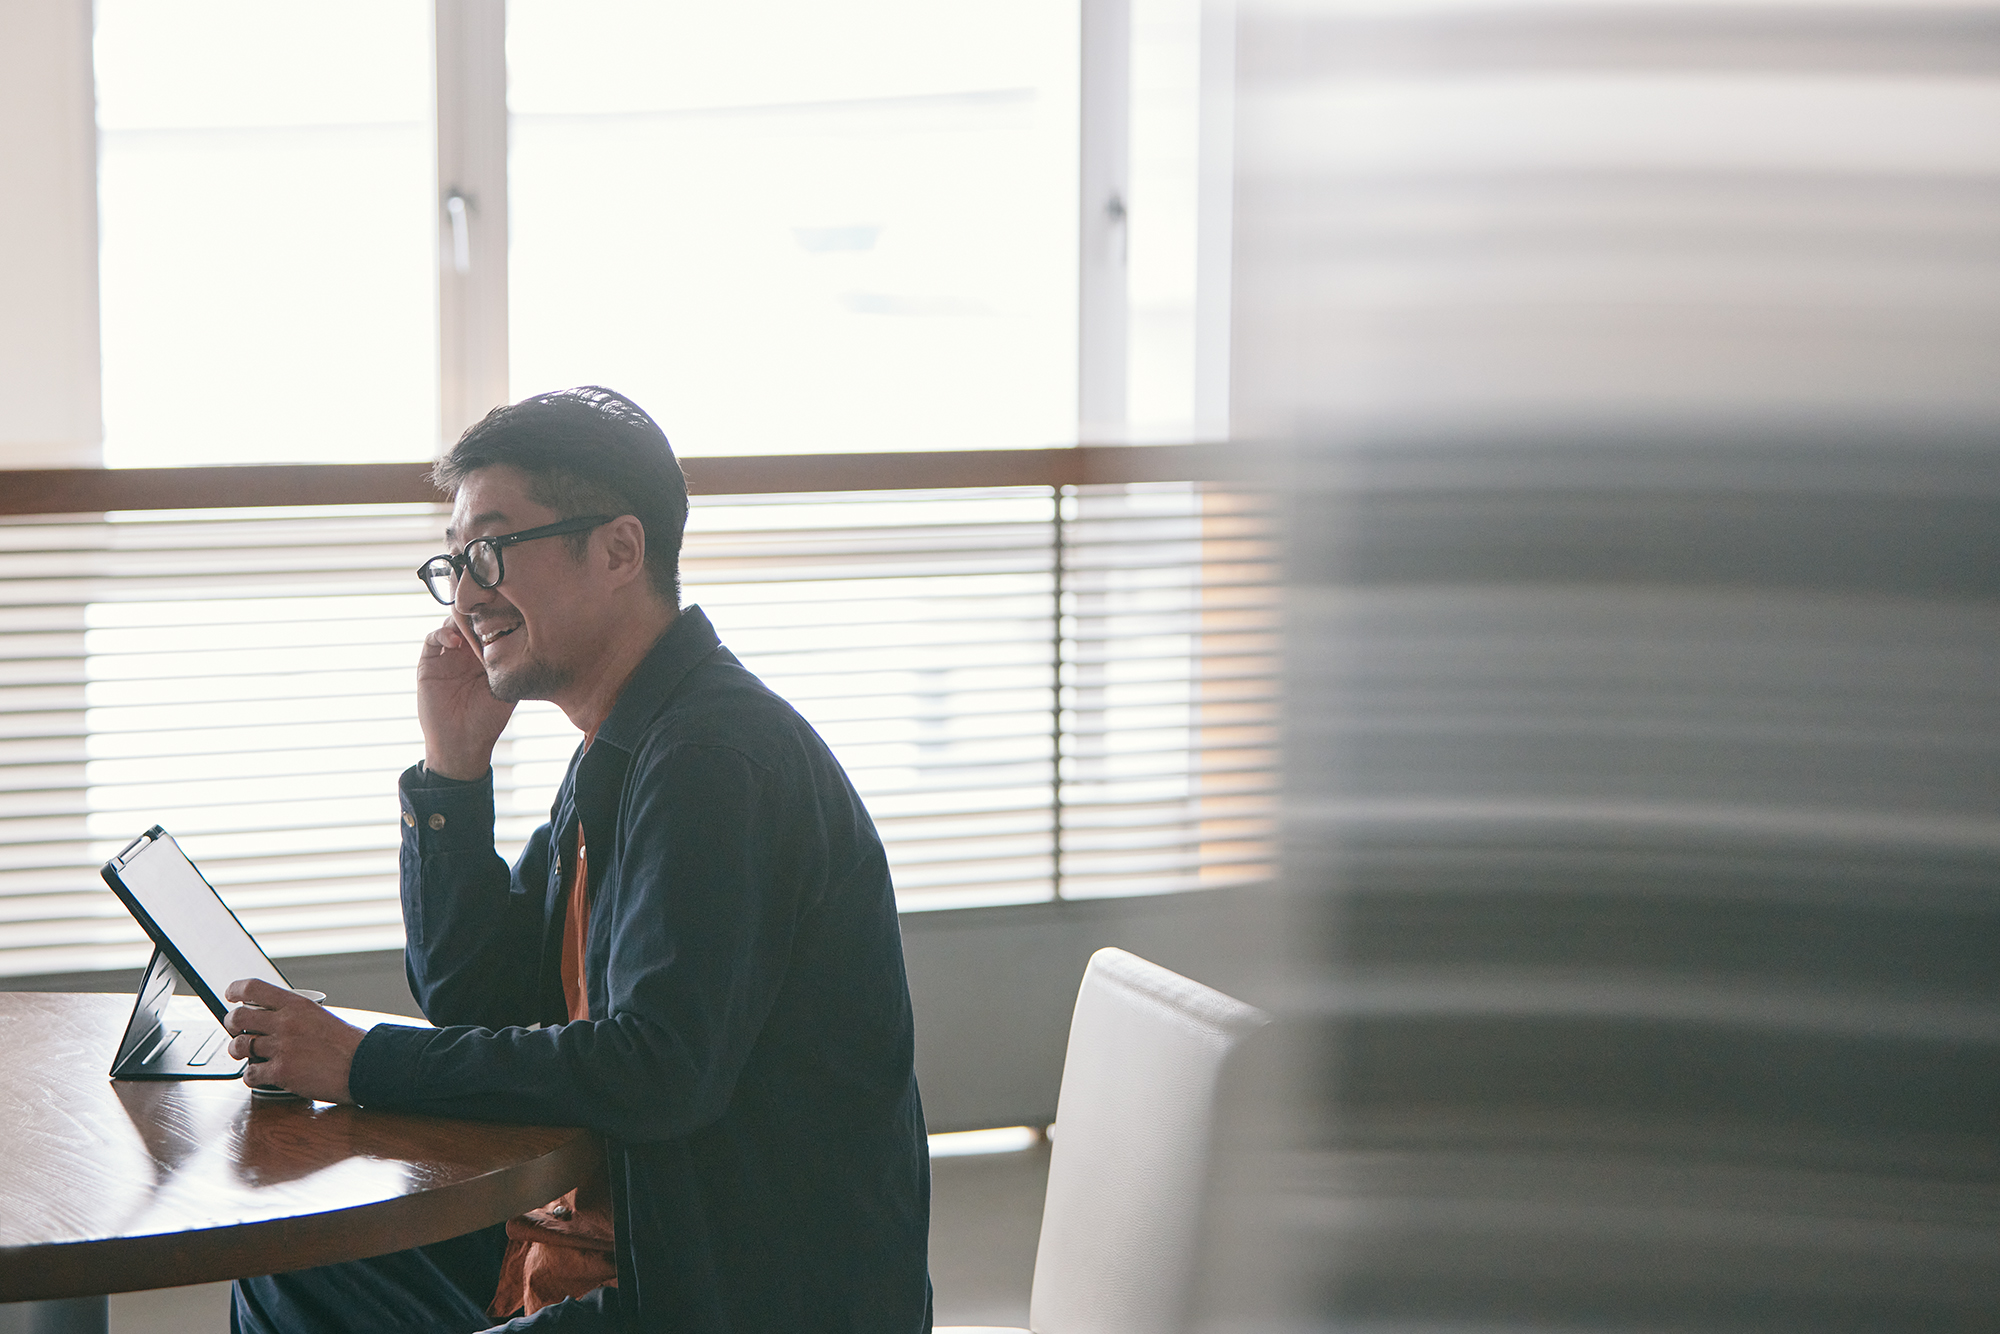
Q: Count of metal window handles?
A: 2